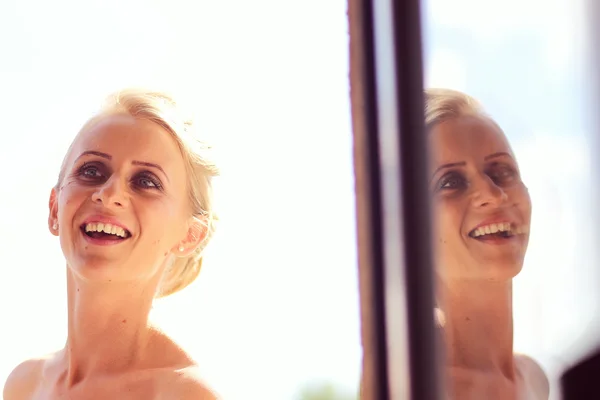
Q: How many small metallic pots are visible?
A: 0